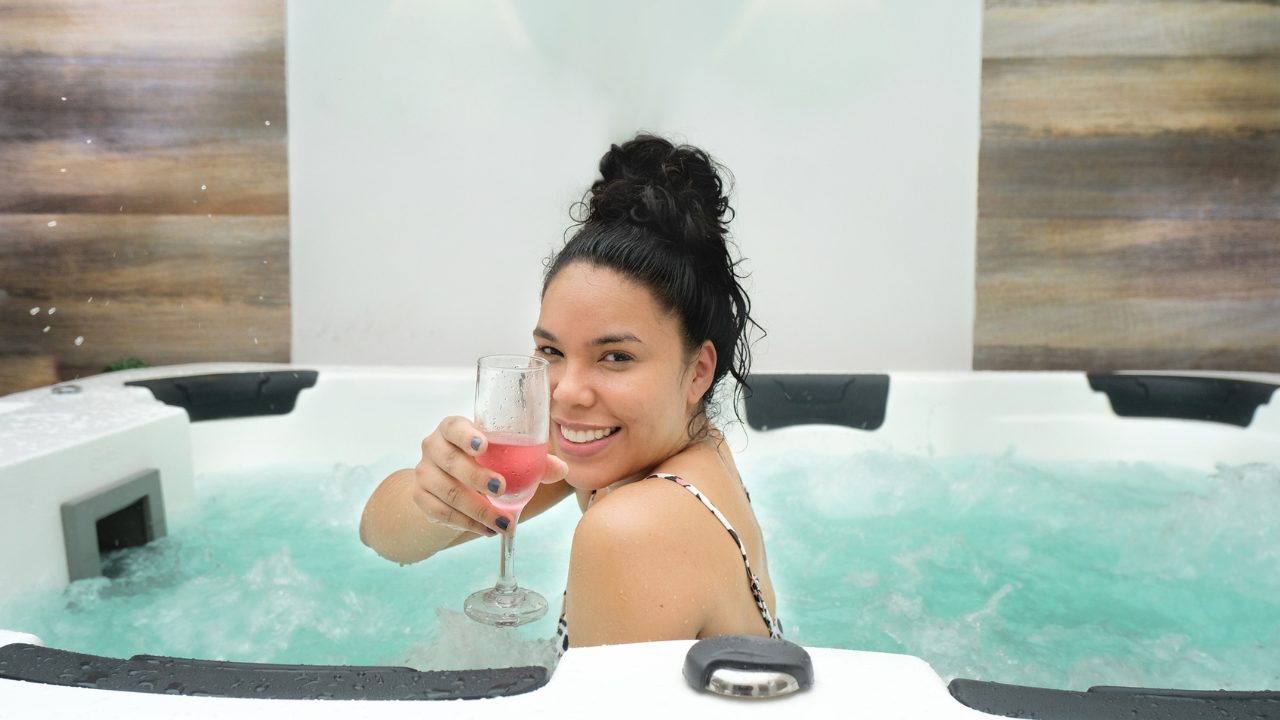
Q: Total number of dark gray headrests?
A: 5